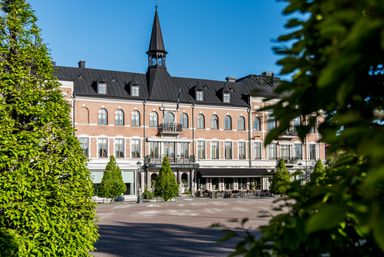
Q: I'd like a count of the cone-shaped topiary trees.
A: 4